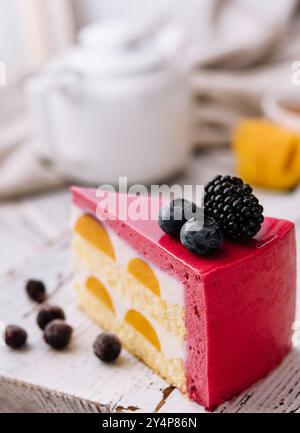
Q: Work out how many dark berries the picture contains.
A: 8